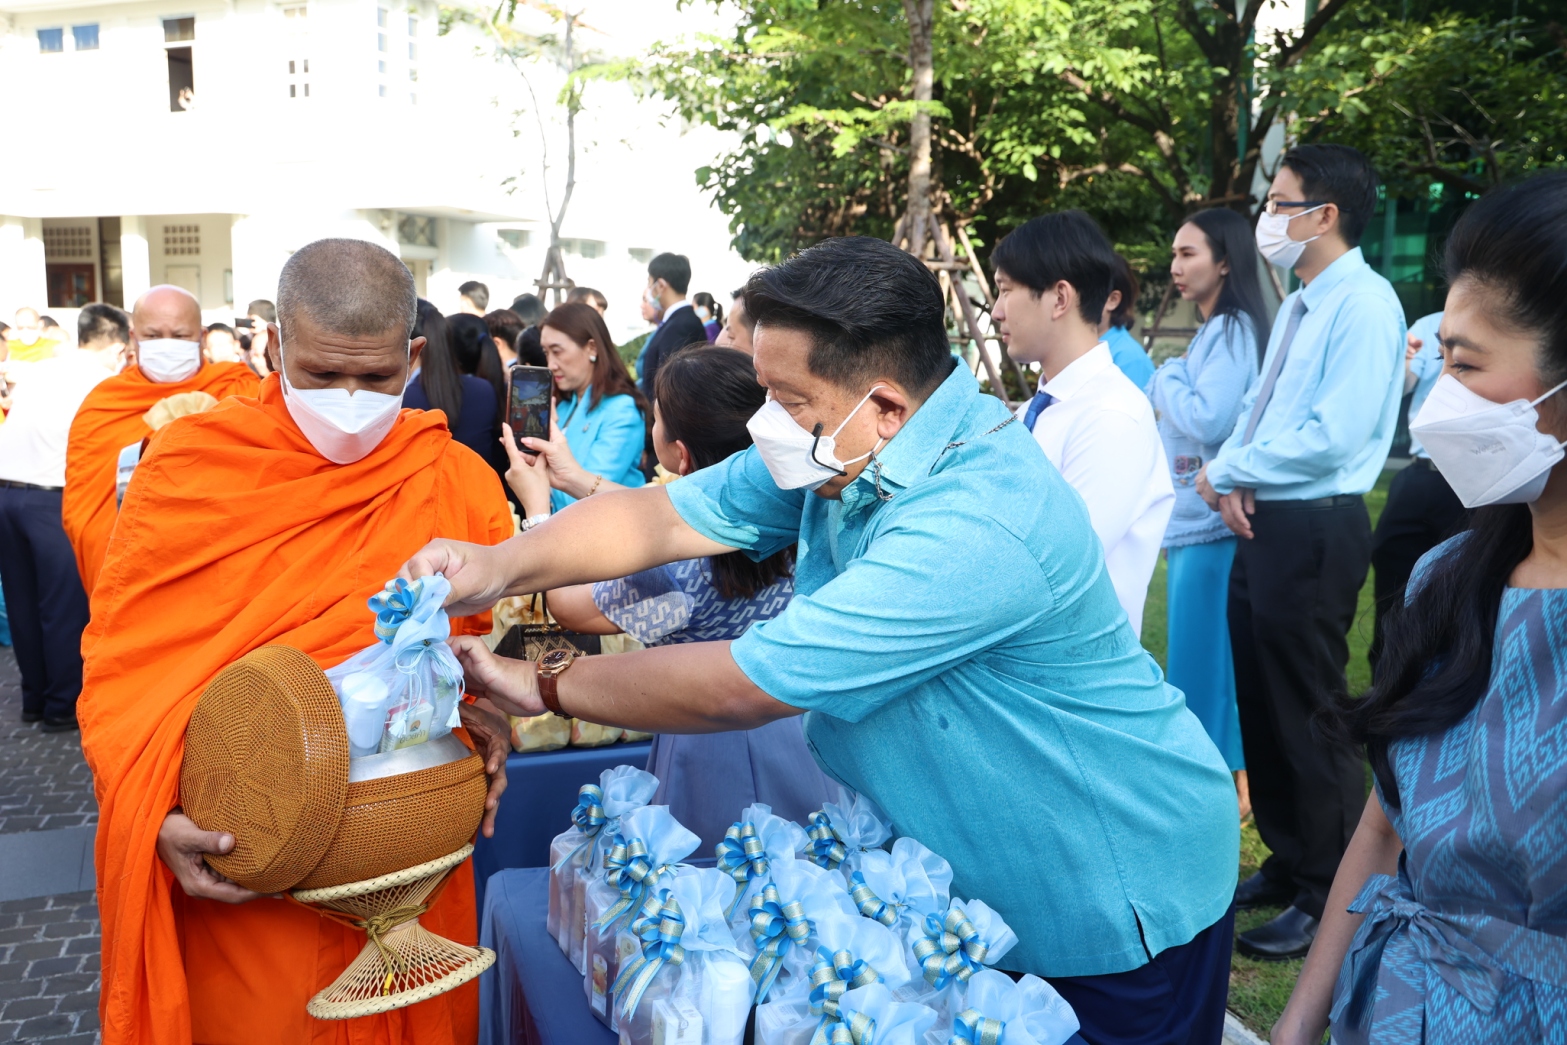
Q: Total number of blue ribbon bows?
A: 12